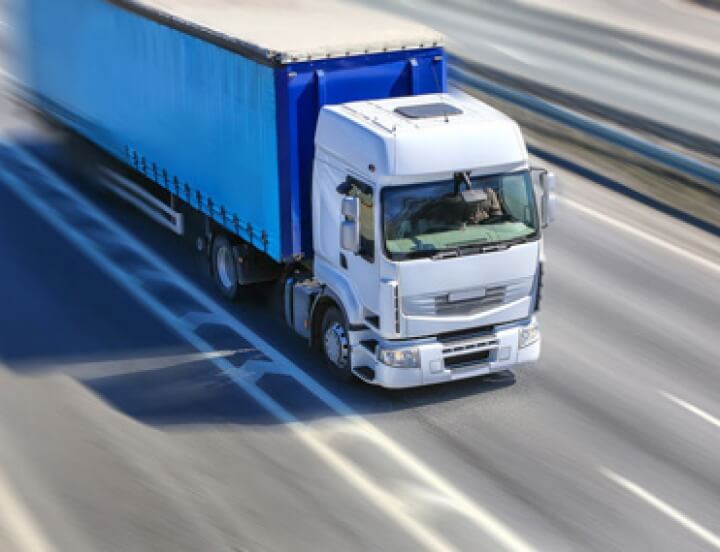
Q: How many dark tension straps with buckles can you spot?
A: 13